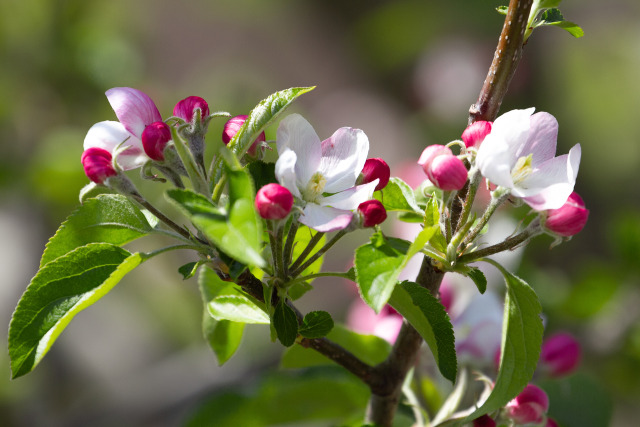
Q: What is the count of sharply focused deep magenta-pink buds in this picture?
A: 10